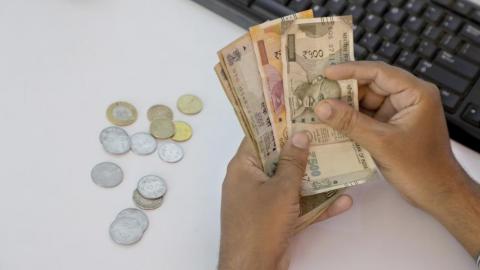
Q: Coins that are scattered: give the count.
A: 14